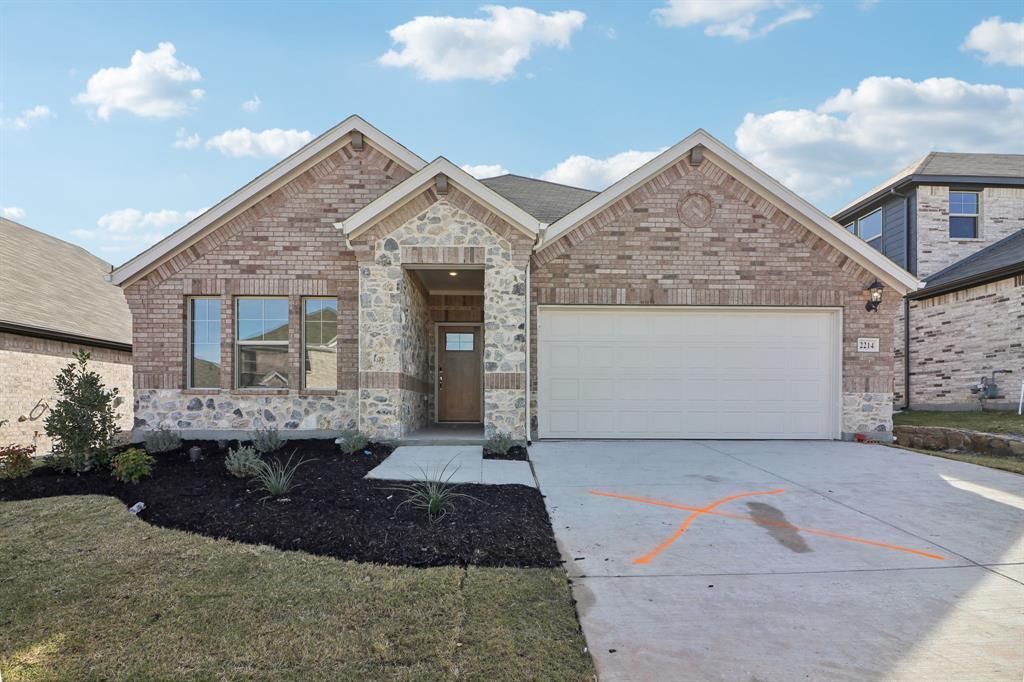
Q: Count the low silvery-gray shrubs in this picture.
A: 5